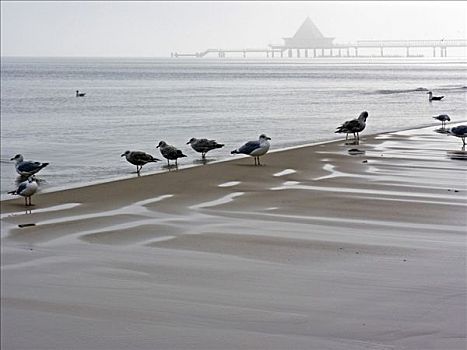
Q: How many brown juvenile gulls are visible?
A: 4